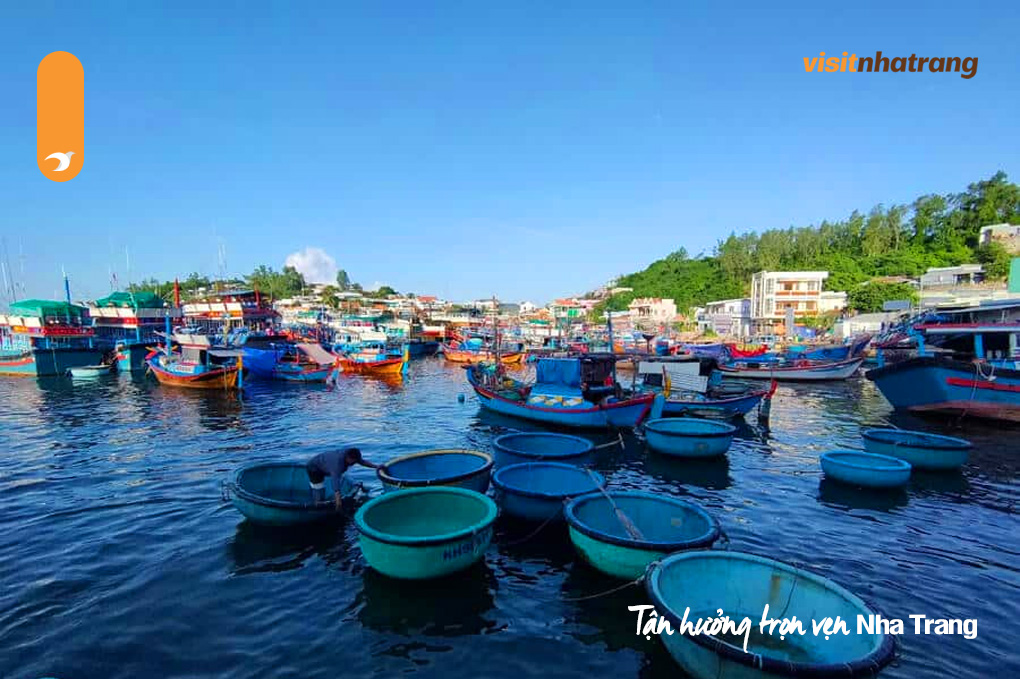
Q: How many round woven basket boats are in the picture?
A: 10